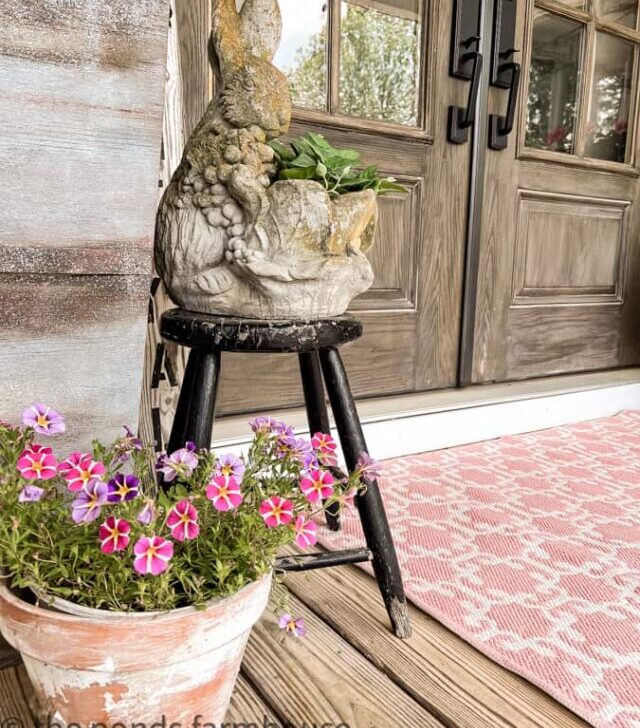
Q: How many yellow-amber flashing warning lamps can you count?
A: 0